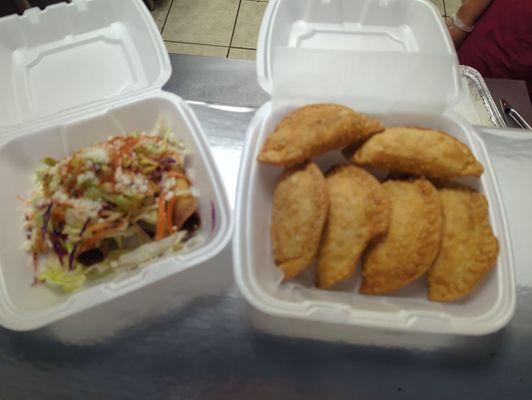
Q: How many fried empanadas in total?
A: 6